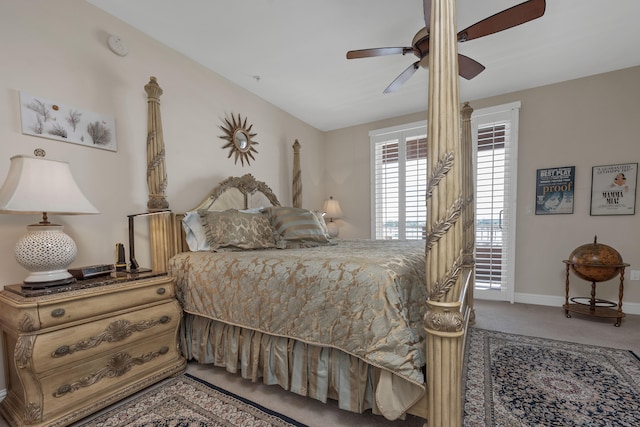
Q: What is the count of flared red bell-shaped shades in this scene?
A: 0